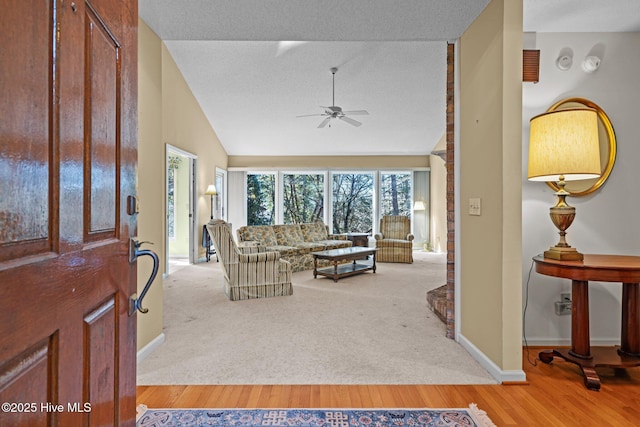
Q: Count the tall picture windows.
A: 4